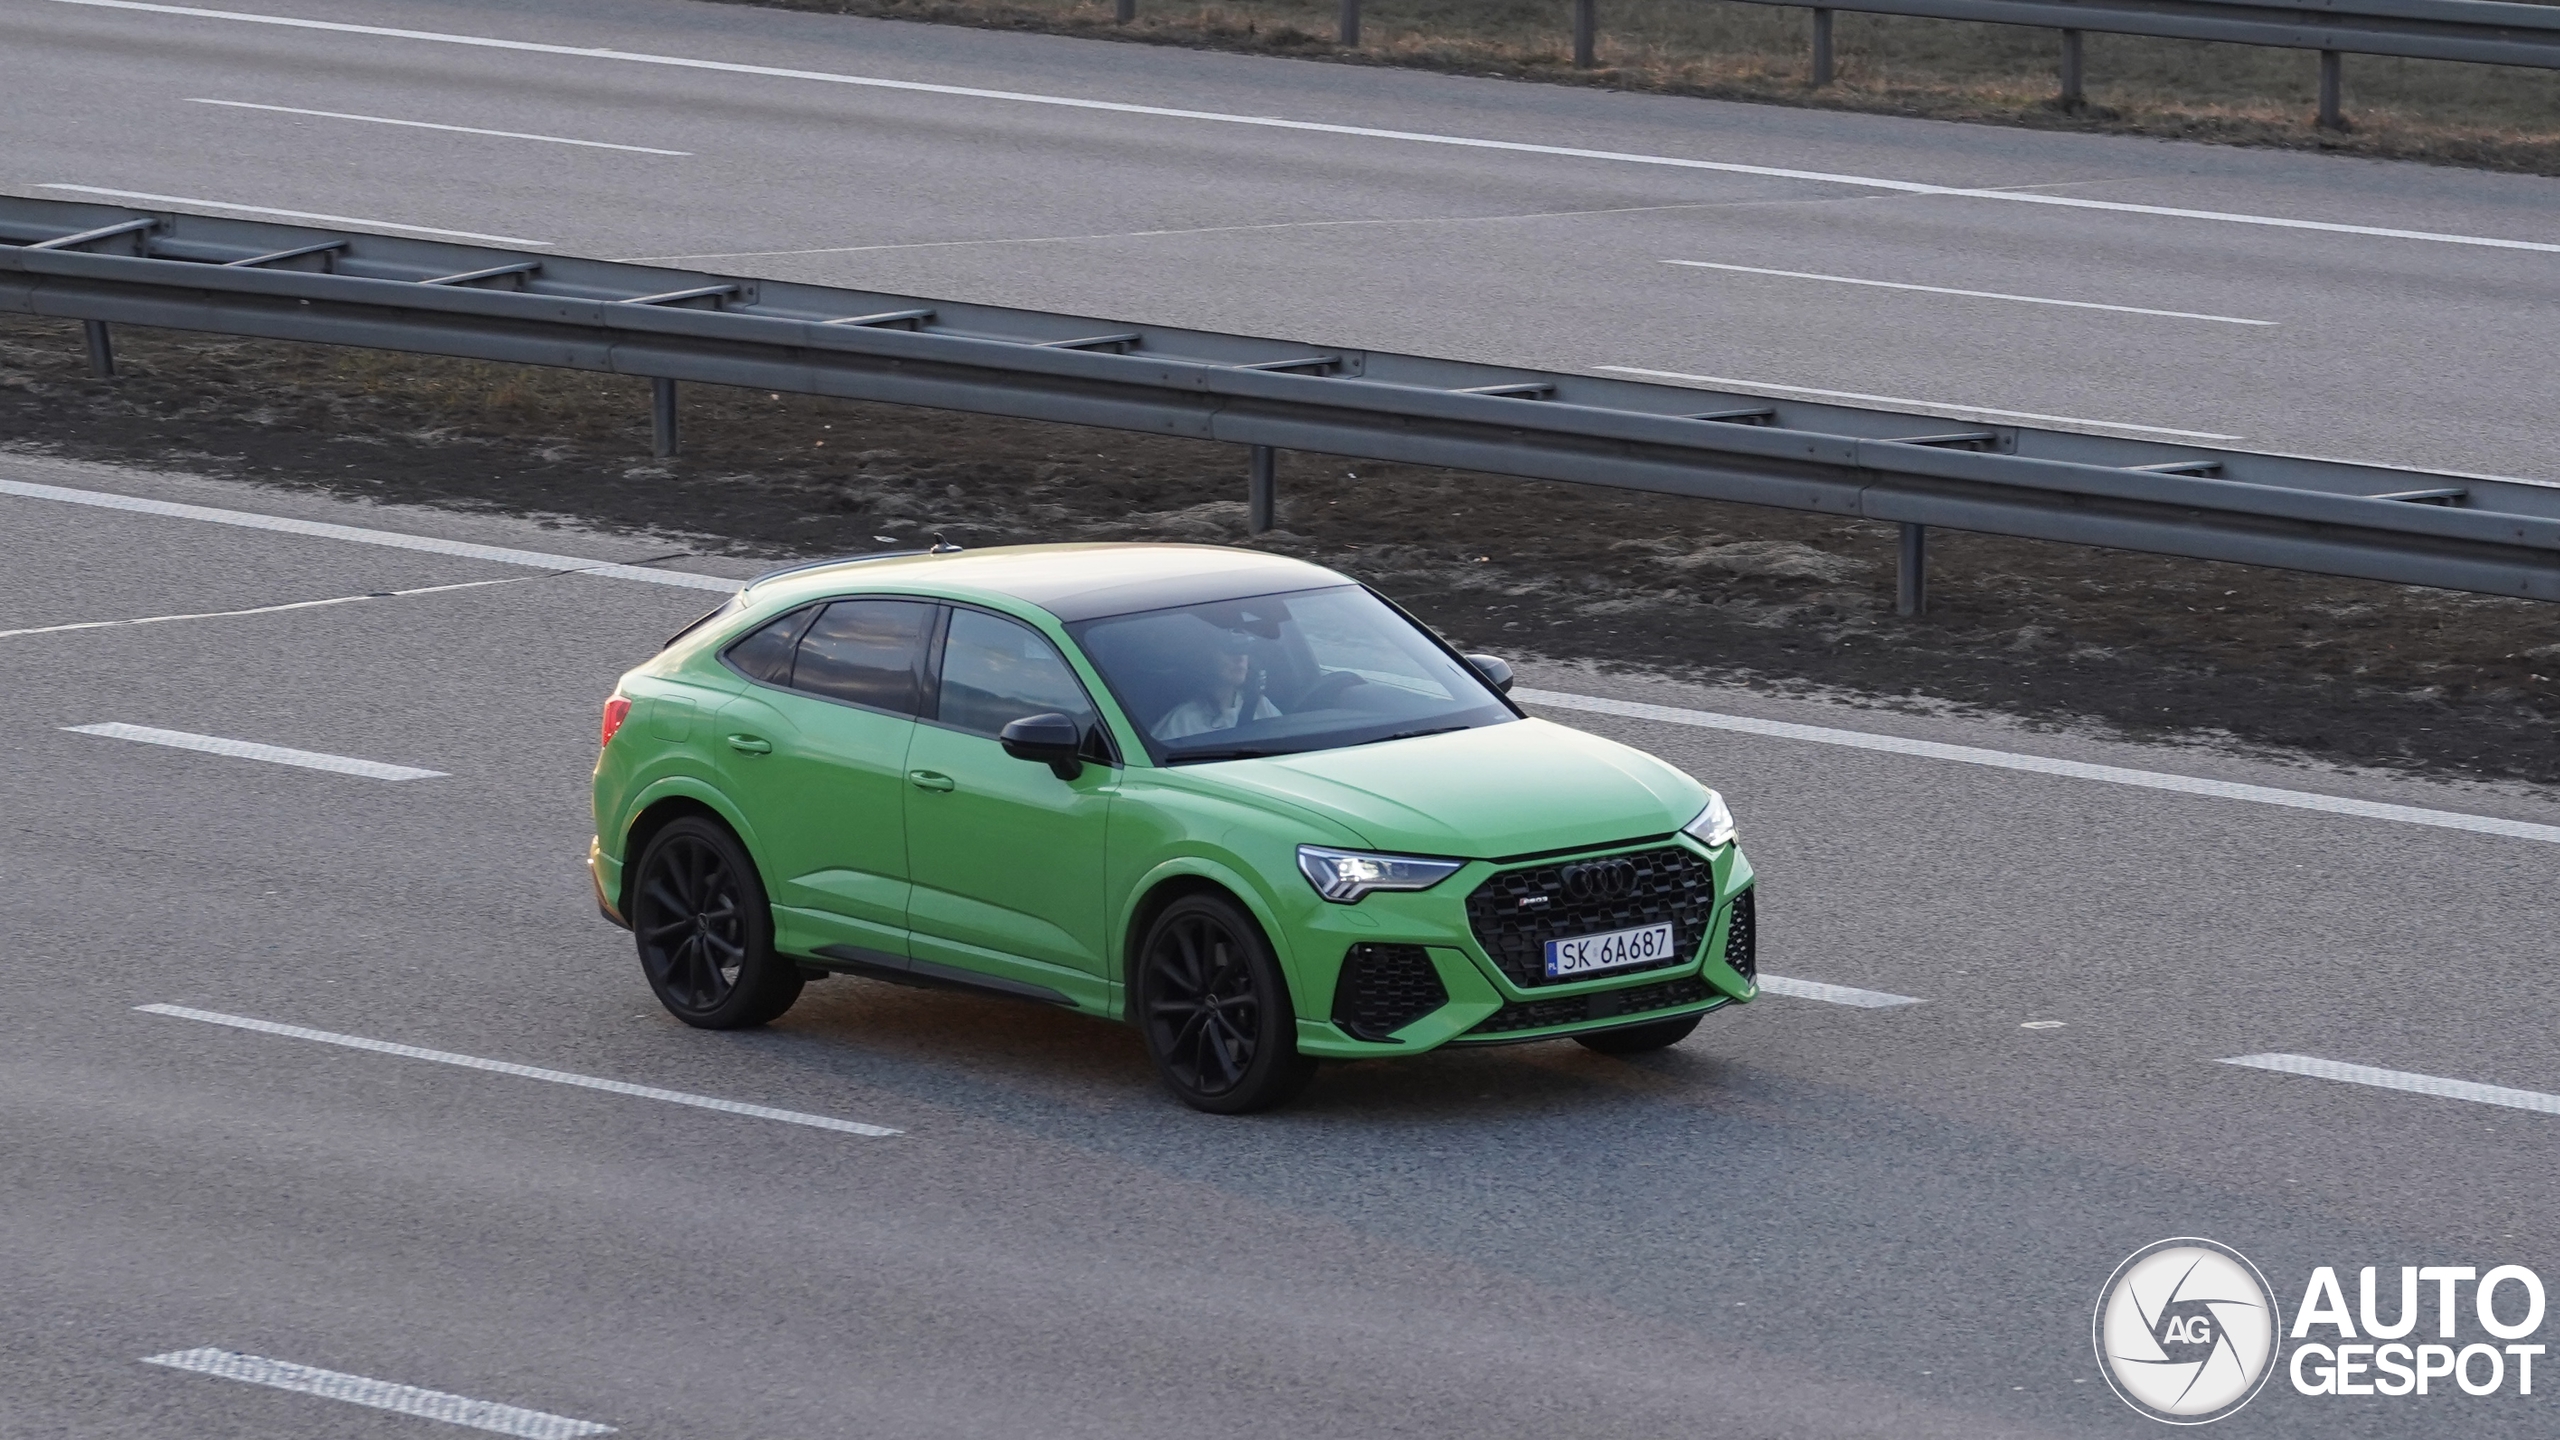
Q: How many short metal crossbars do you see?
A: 12